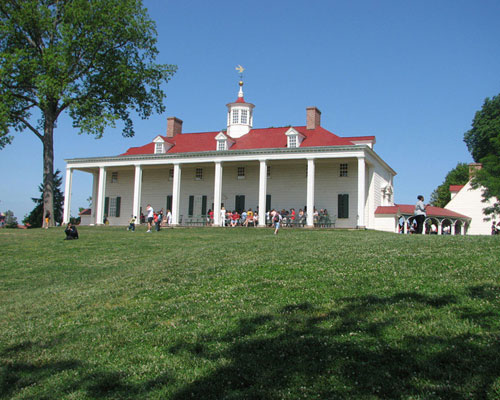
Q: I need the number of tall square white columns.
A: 8